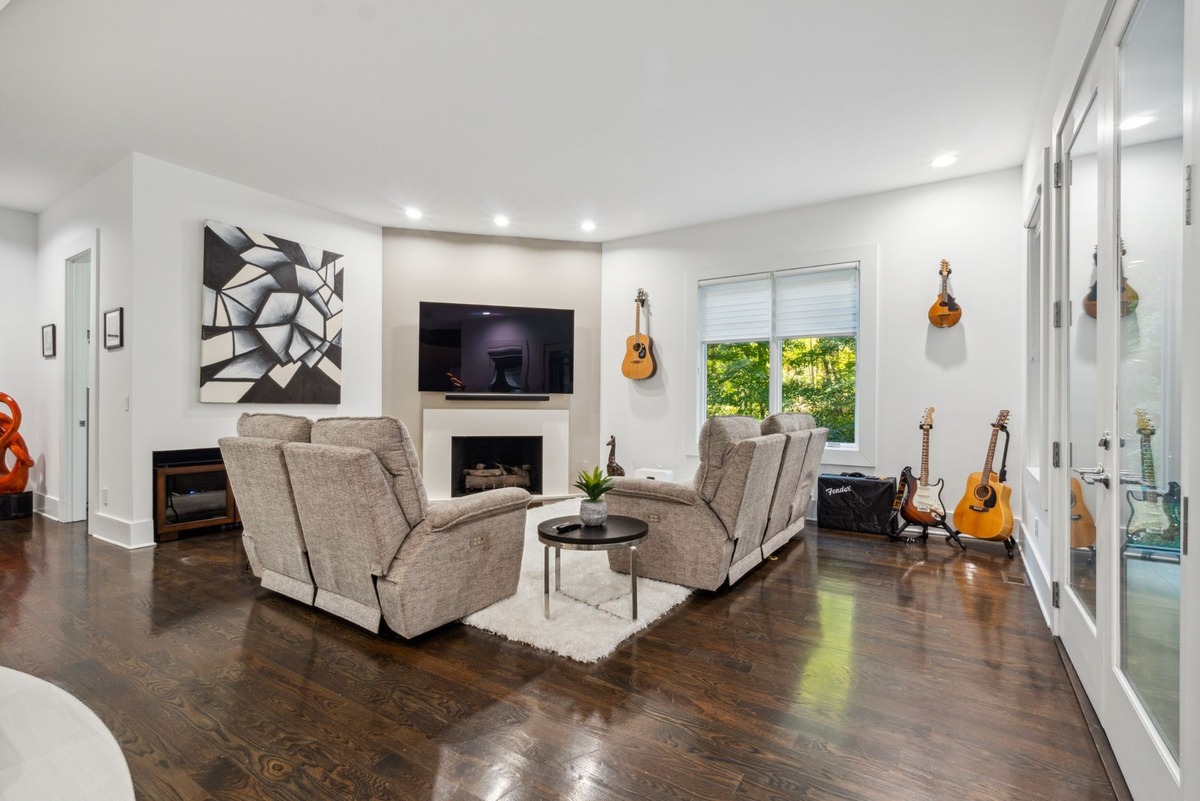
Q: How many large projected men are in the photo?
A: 0